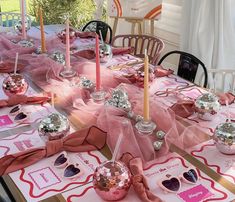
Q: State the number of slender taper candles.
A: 5